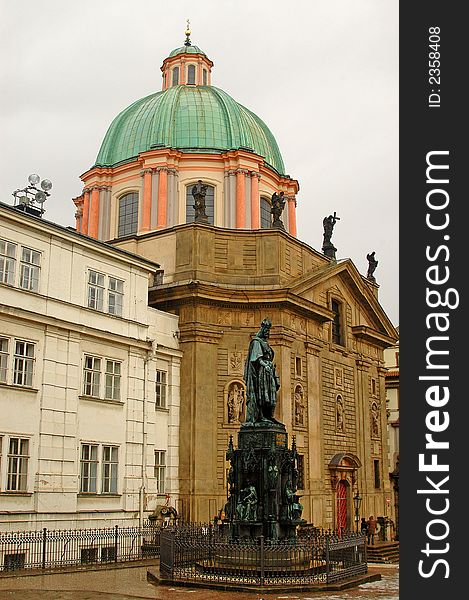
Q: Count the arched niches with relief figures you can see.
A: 4